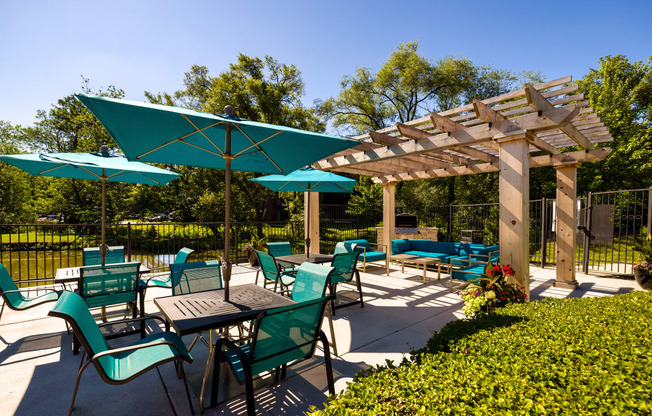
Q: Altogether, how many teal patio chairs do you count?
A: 12